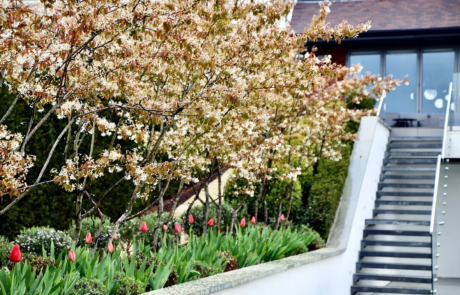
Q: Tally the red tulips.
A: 13